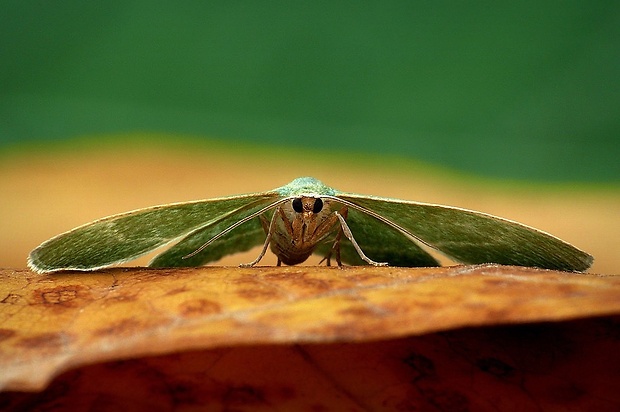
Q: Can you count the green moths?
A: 1